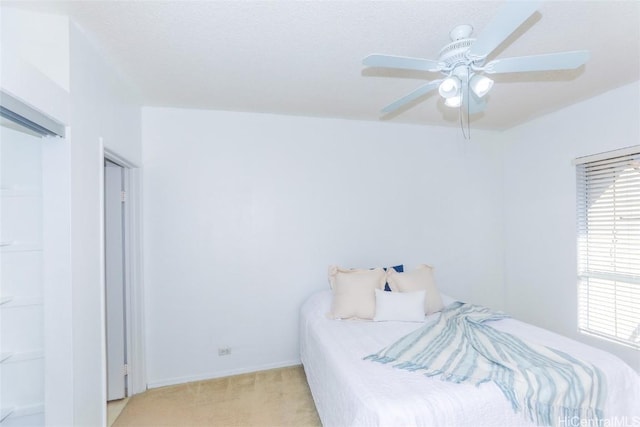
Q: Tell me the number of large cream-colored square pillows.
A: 2